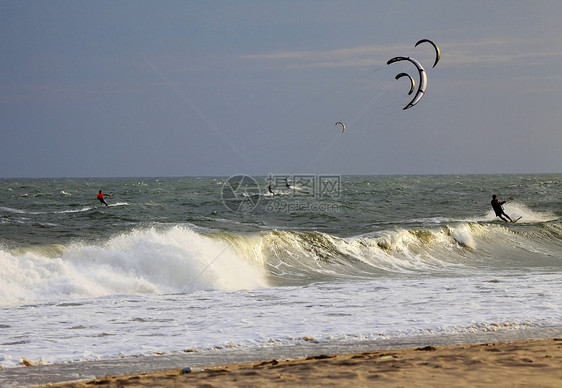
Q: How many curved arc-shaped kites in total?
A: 4